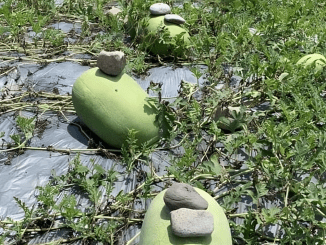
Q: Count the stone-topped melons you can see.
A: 3